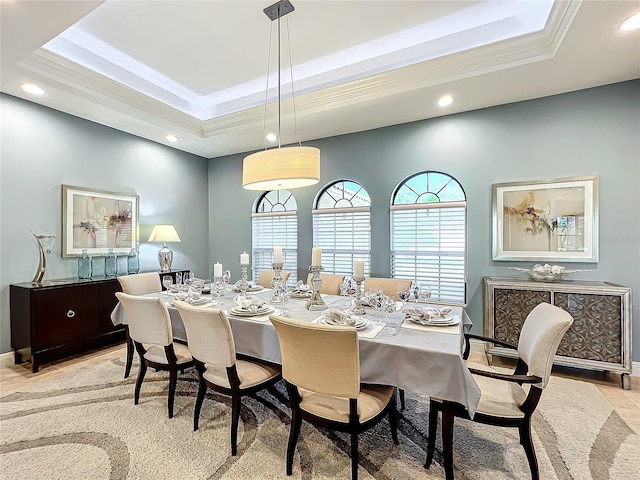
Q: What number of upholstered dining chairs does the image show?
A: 8